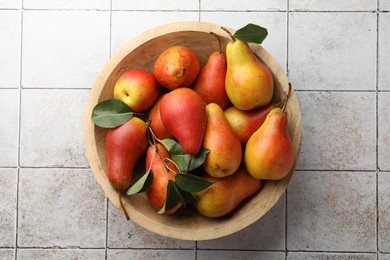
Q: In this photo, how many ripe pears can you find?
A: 12